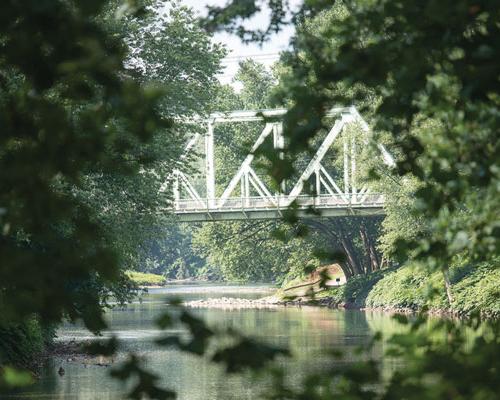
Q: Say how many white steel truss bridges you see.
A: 1